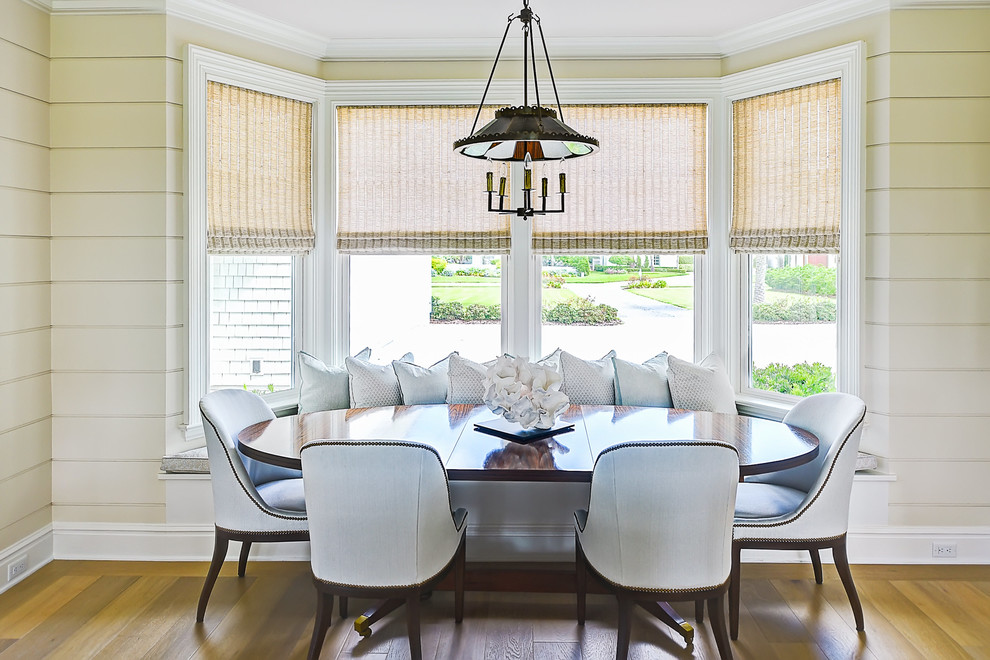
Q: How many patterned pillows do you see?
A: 4